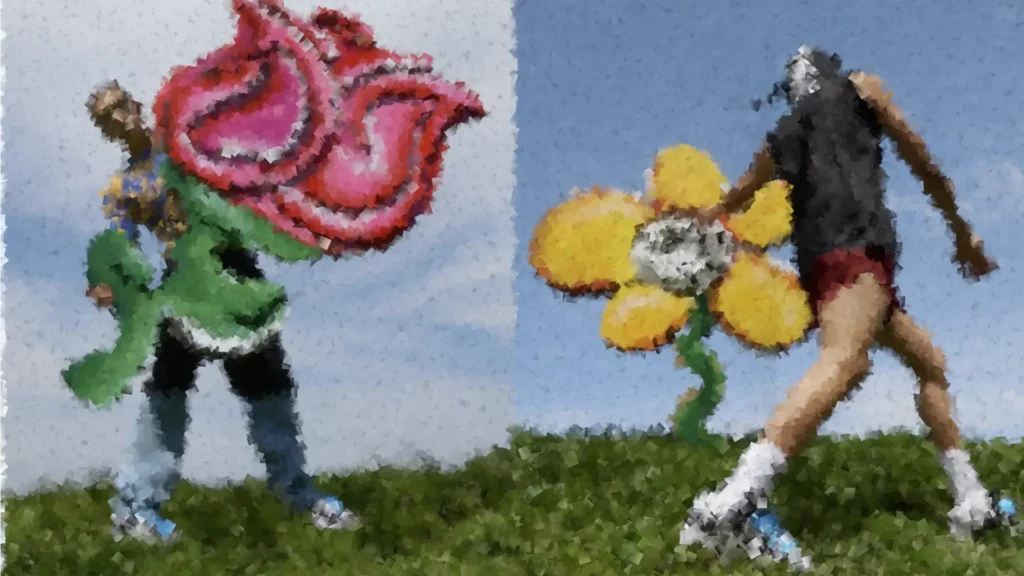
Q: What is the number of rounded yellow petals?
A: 5